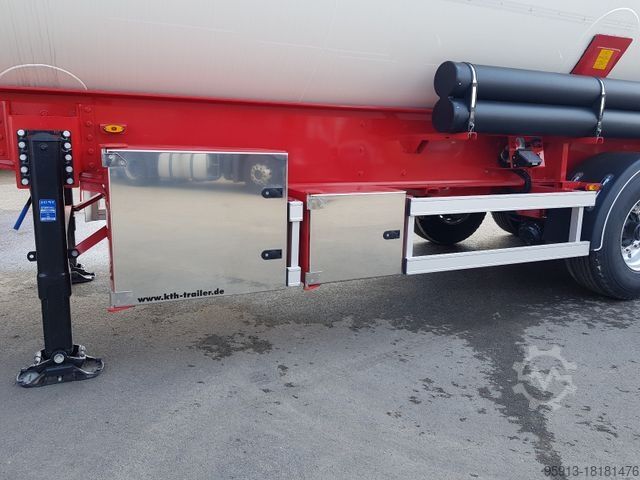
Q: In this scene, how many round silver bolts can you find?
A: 10